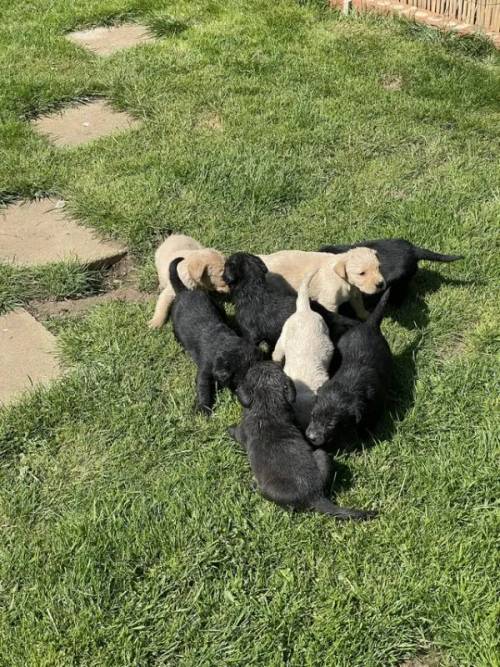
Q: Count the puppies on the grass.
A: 8